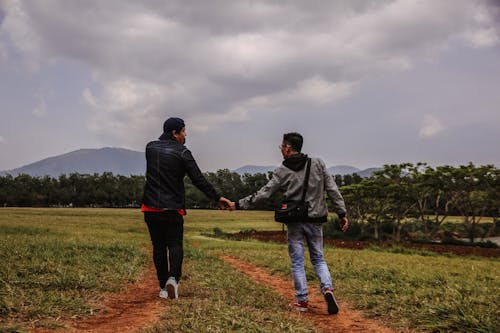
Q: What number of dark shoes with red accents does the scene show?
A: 2